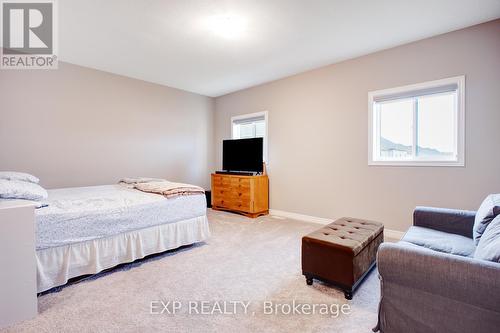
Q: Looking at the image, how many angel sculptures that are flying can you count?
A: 0